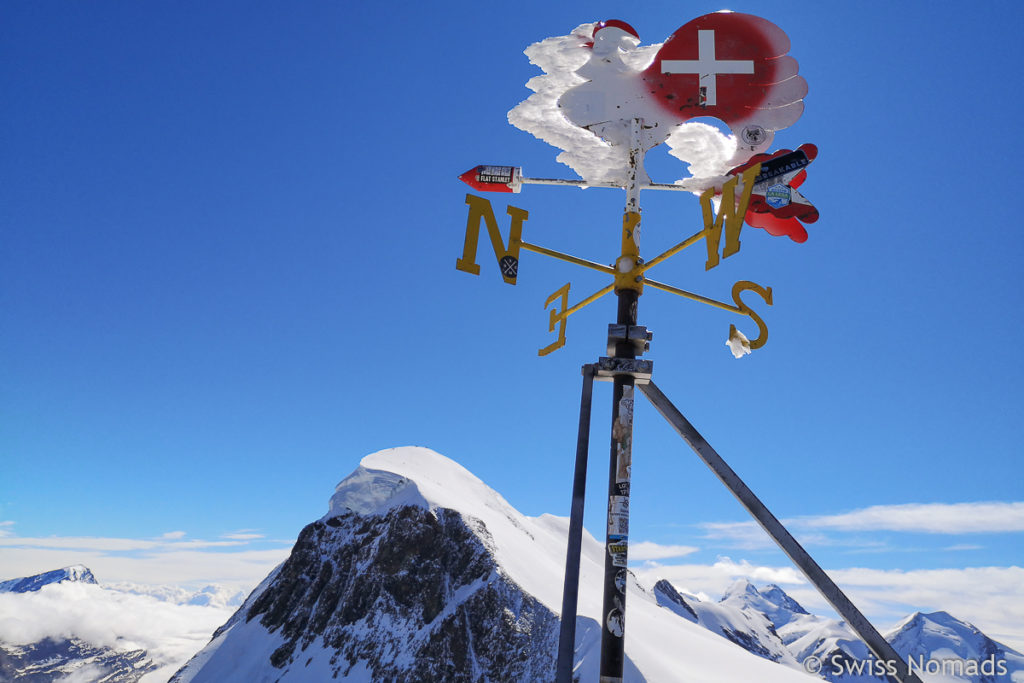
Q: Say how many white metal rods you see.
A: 2